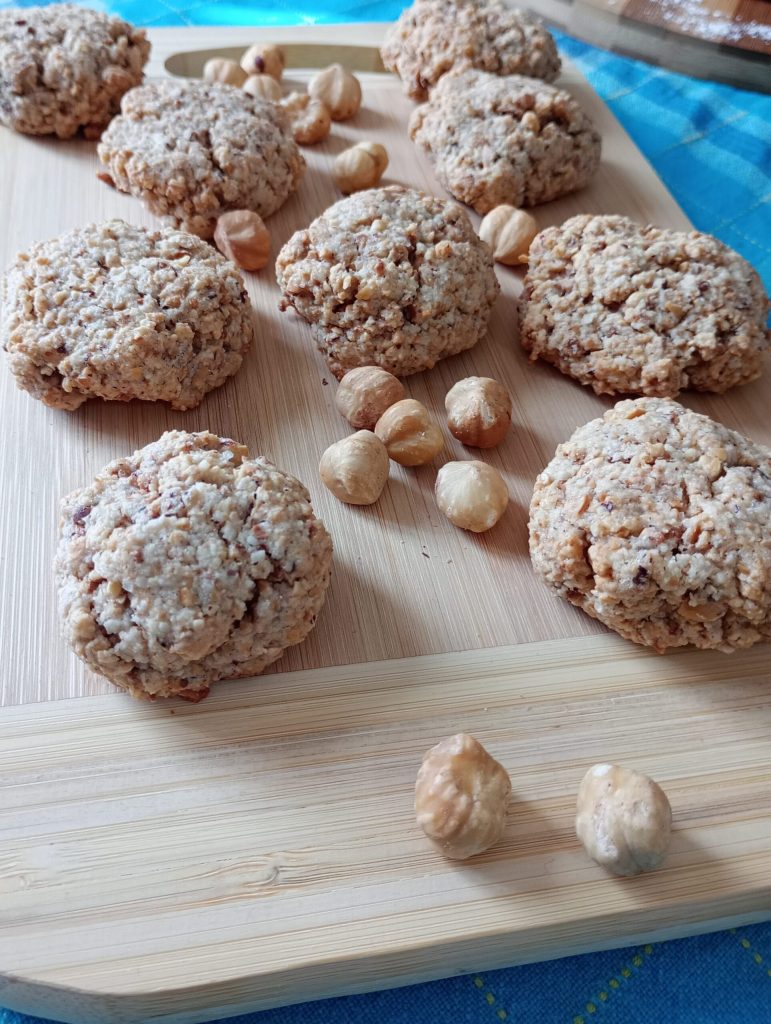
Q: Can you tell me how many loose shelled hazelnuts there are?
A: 15